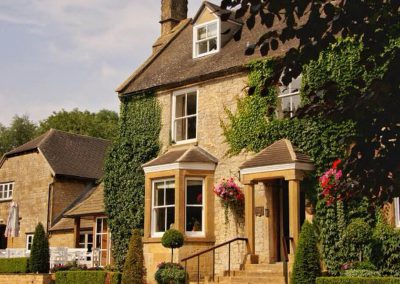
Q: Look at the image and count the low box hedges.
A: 3